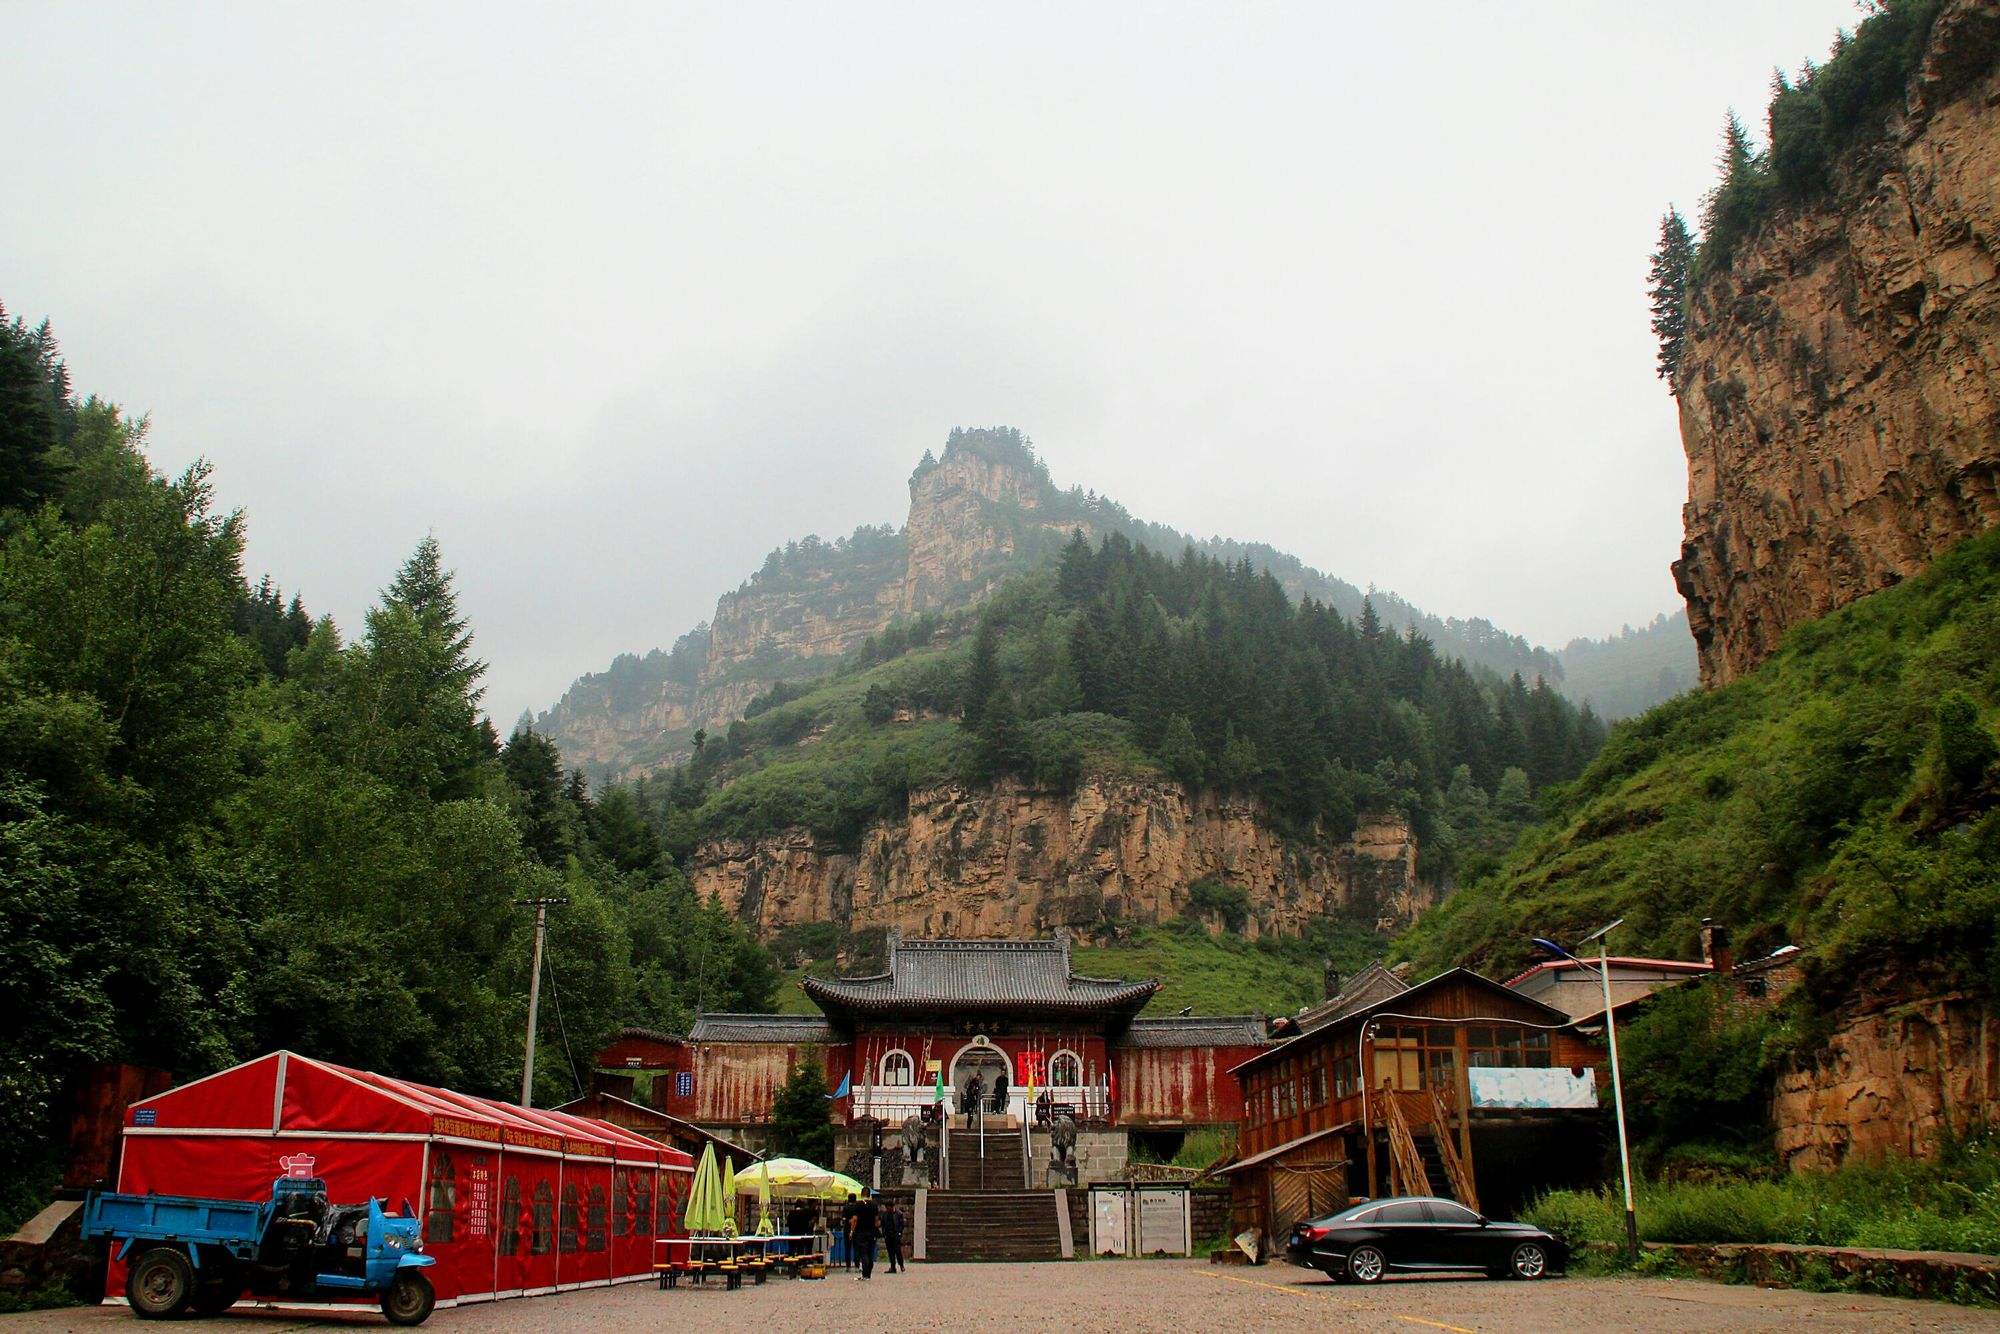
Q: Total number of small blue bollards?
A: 0